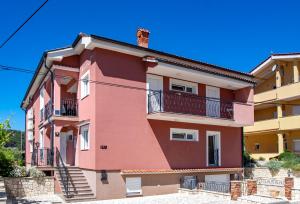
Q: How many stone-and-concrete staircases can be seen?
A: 1